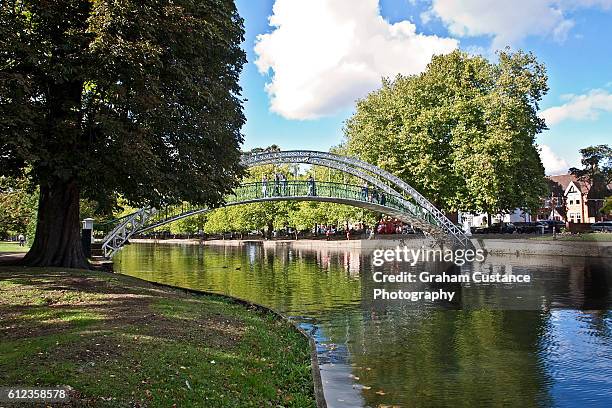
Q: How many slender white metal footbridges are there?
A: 1